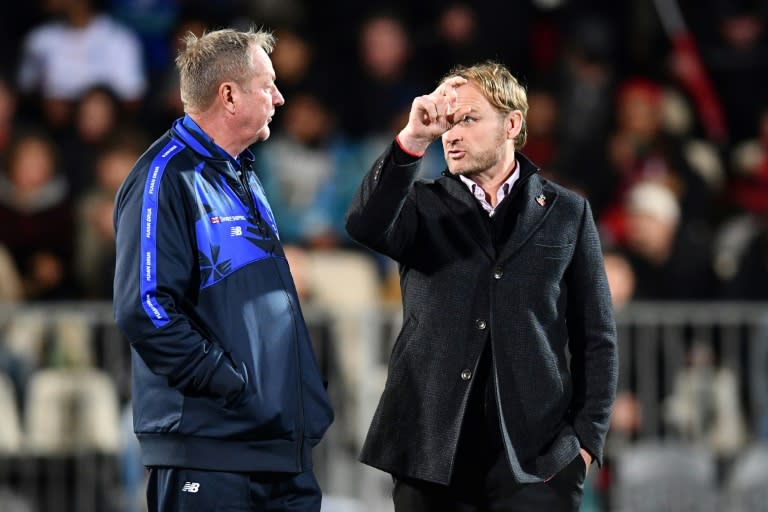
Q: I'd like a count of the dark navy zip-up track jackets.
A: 1